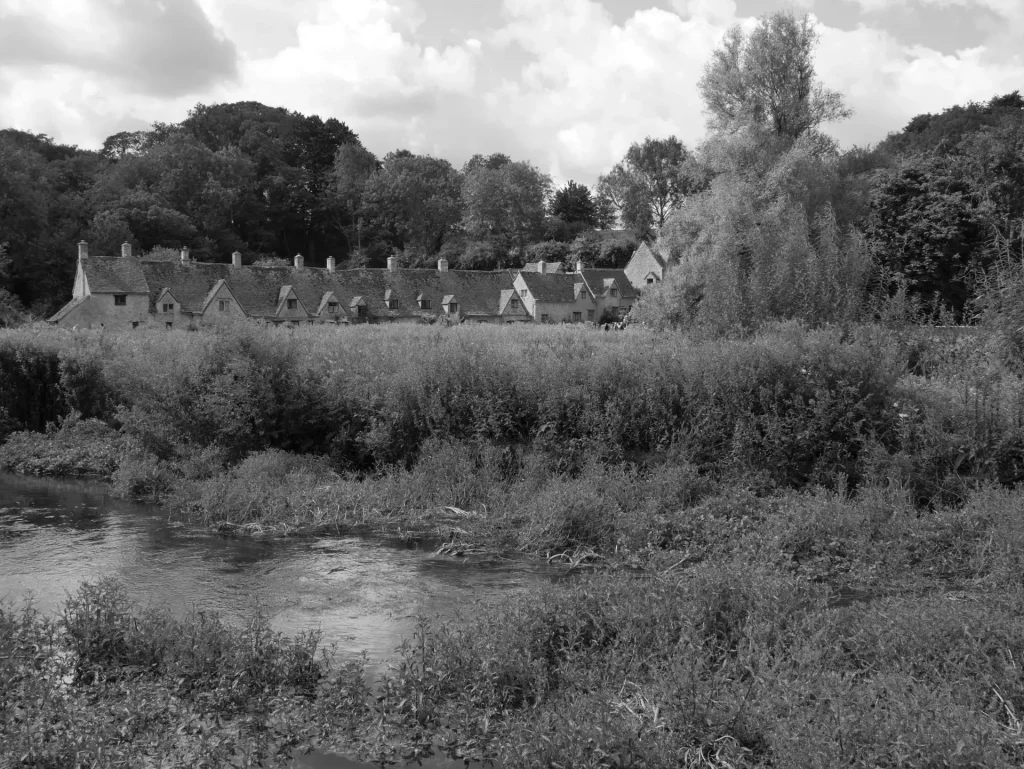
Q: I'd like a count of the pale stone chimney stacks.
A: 10